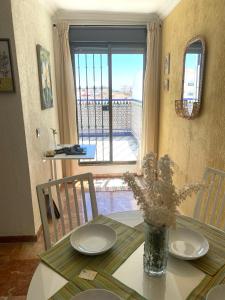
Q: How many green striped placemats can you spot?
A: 4